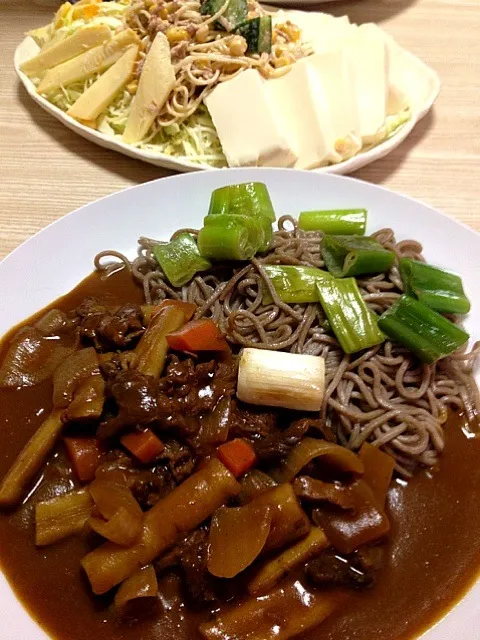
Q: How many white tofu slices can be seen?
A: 4